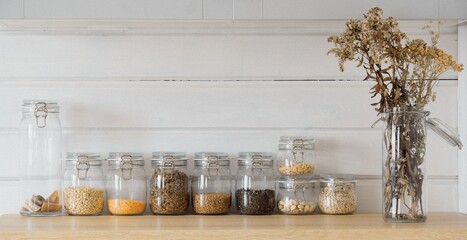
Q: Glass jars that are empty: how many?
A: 0